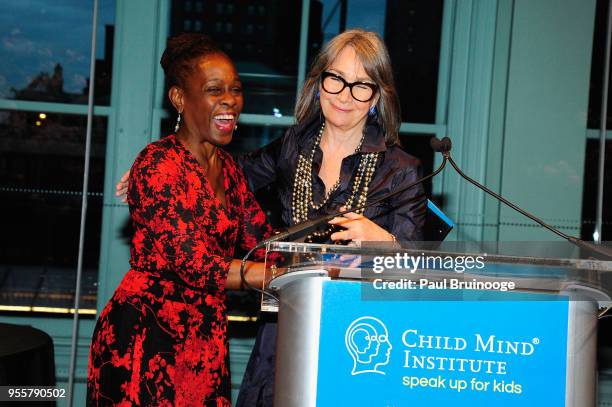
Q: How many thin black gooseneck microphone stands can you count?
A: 2